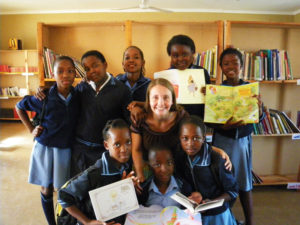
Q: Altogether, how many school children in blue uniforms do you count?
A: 8